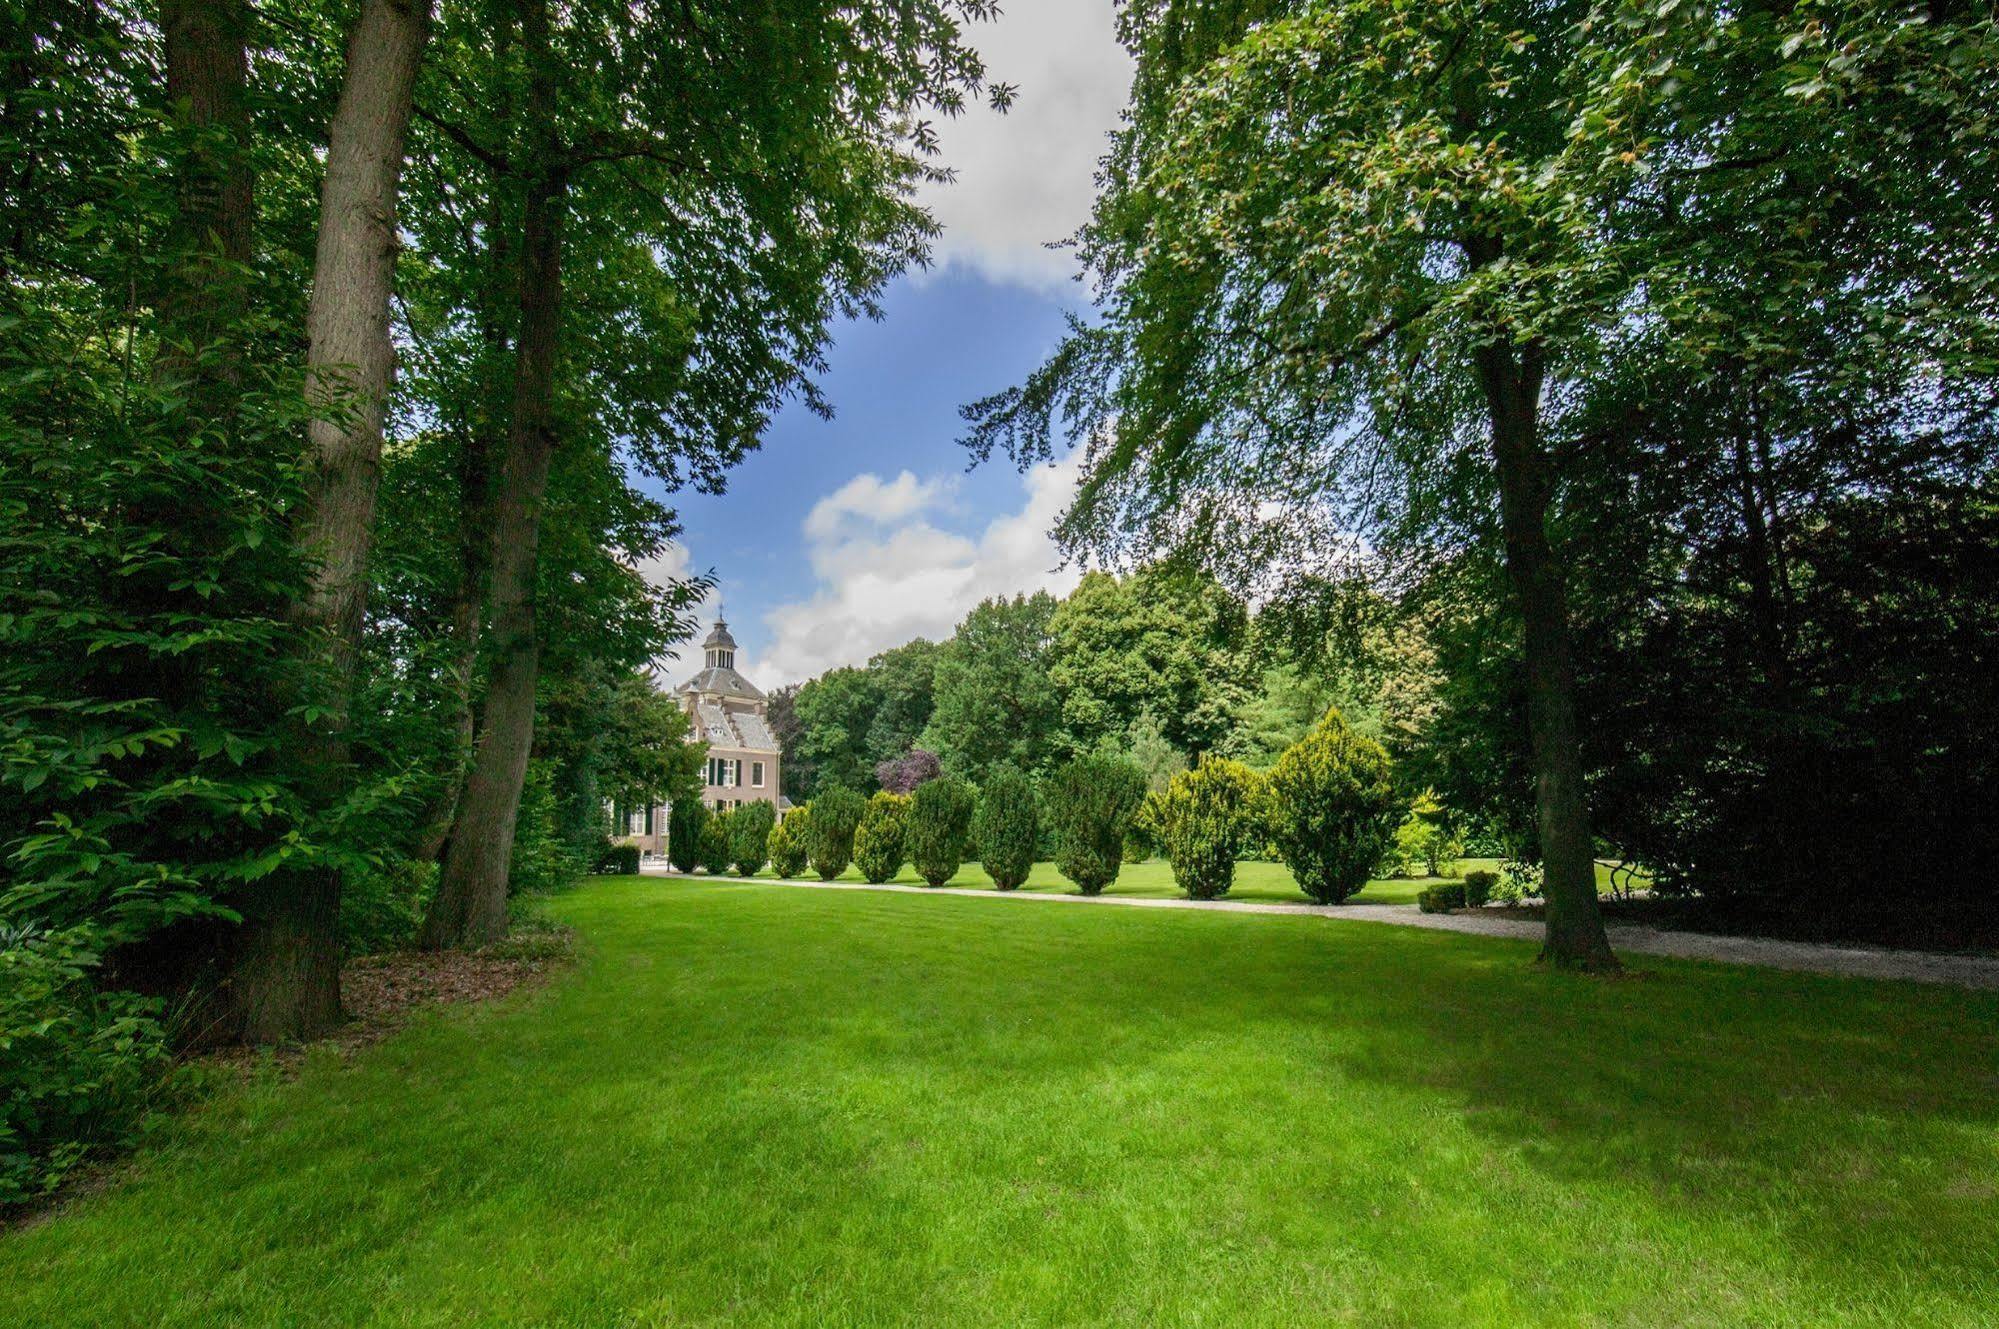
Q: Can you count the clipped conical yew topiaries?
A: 11